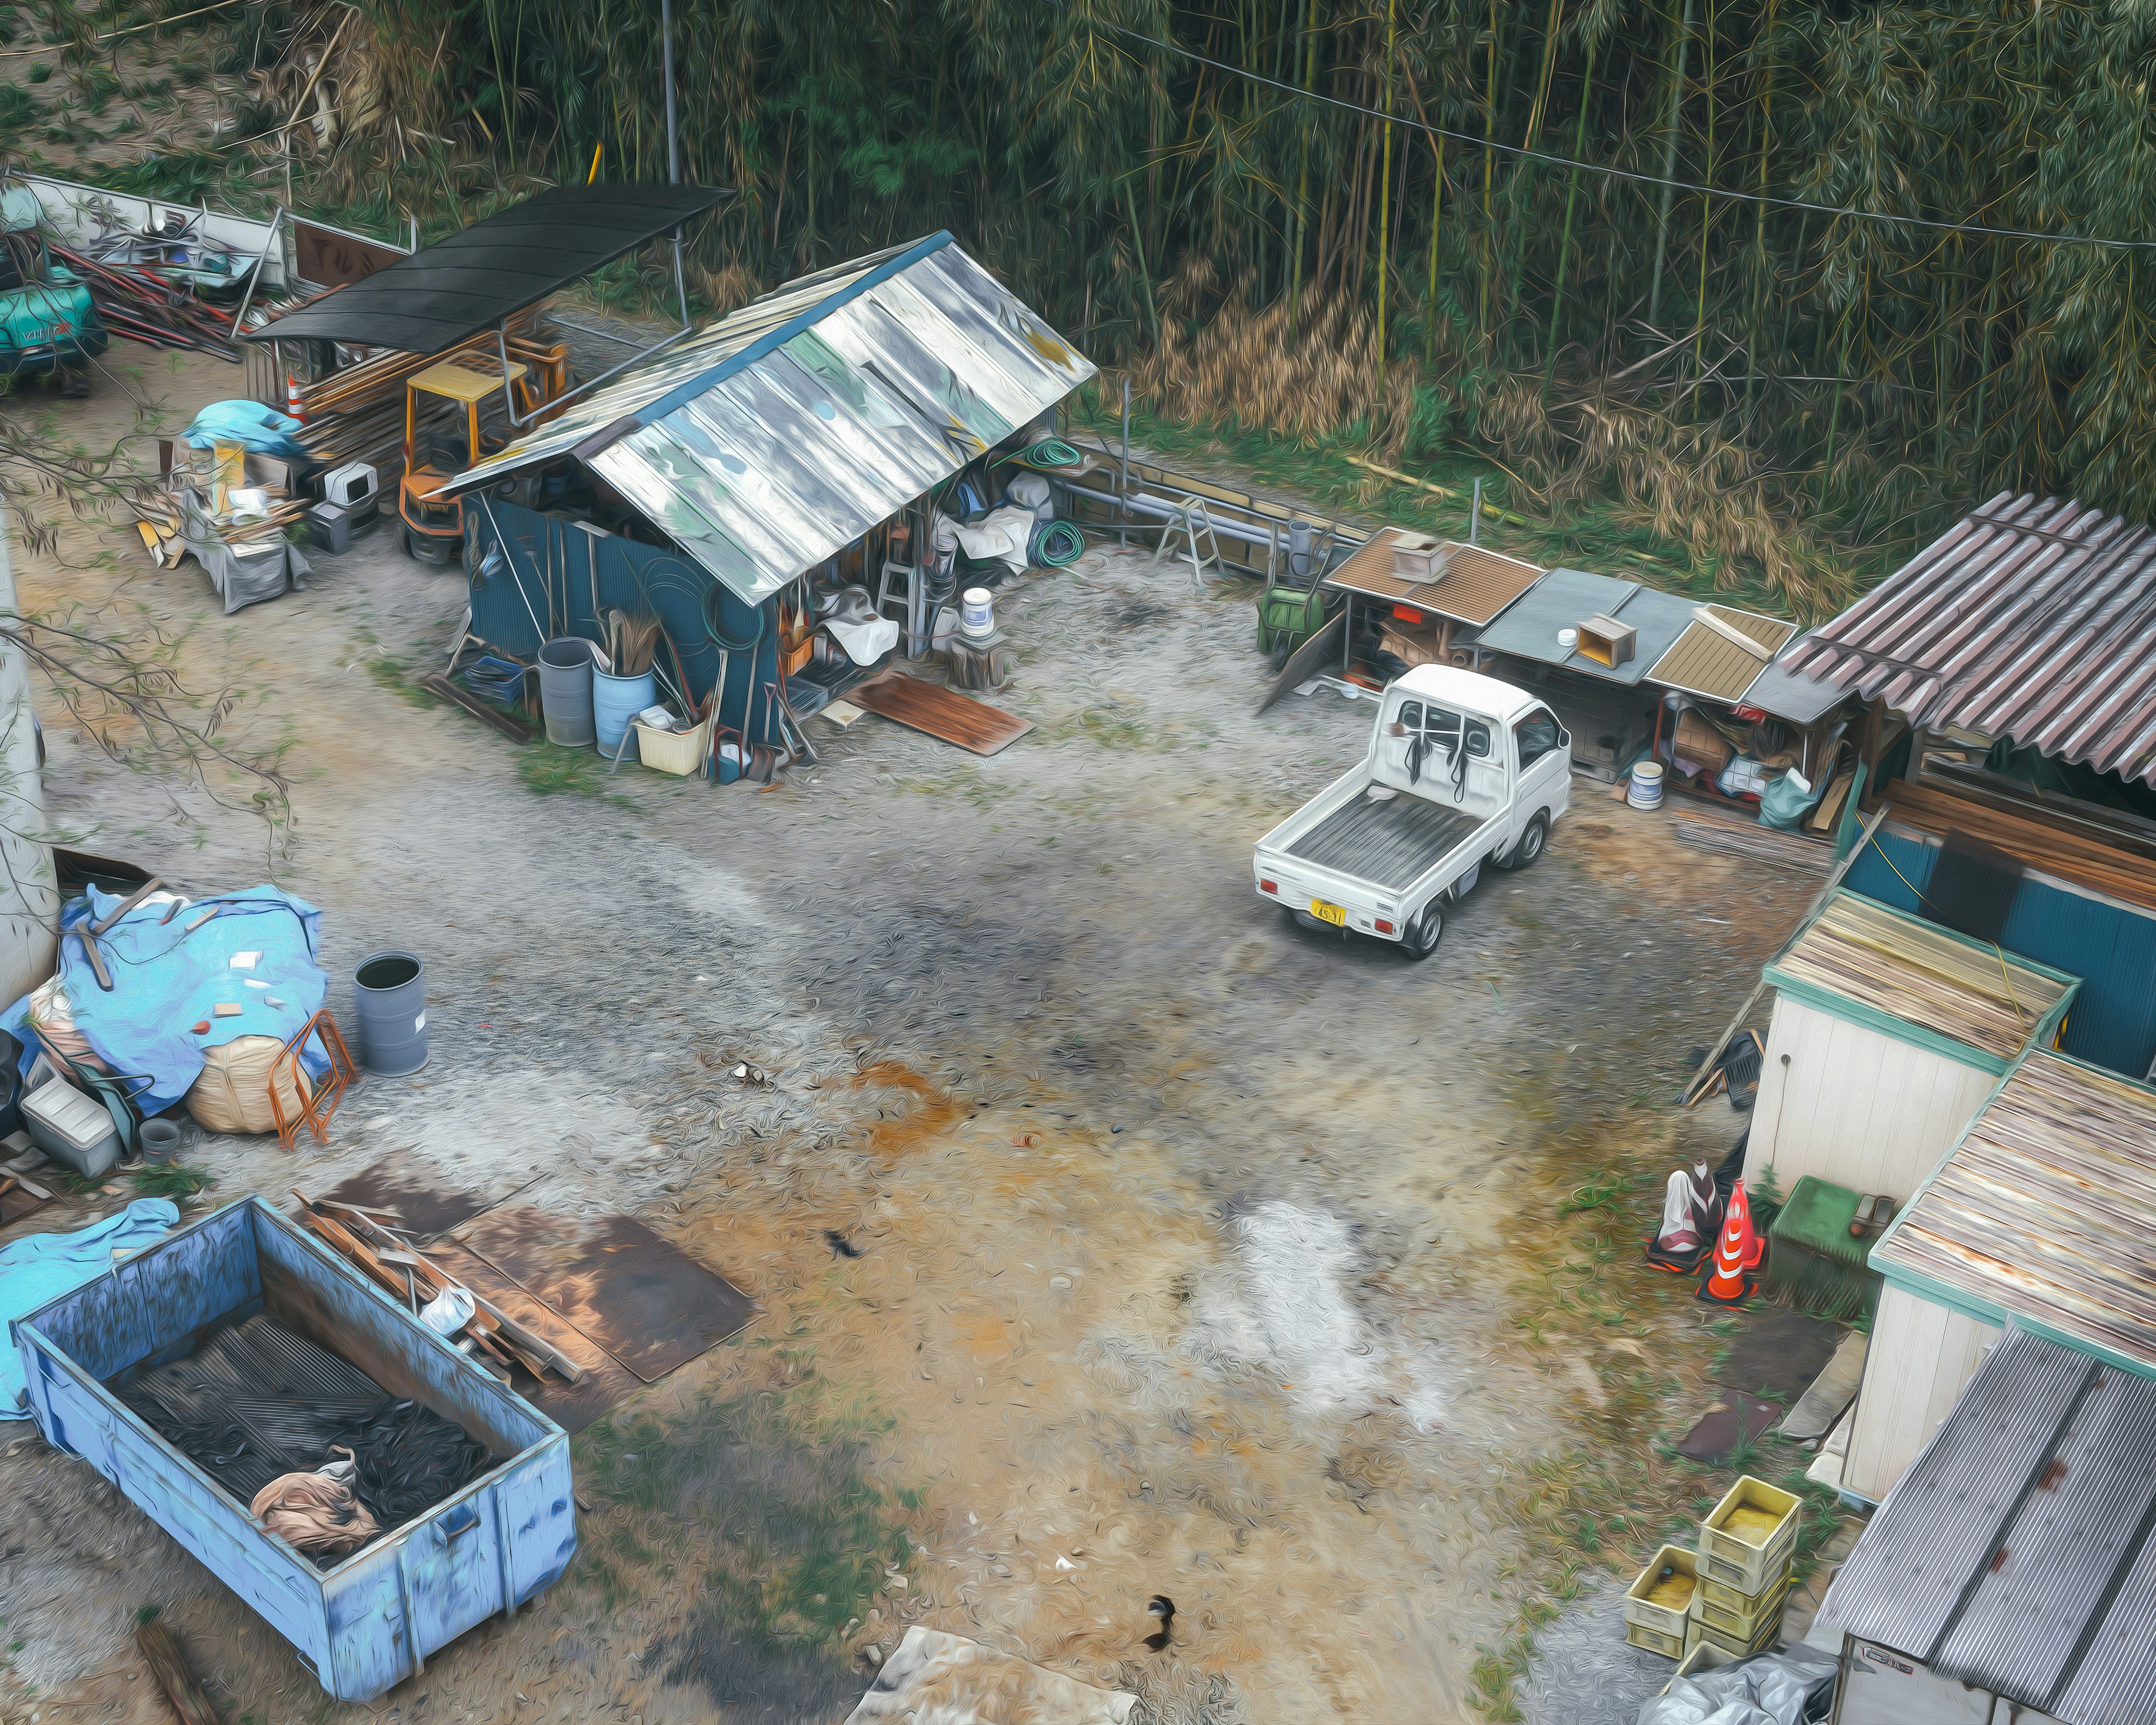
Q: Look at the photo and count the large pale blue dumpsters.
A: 1